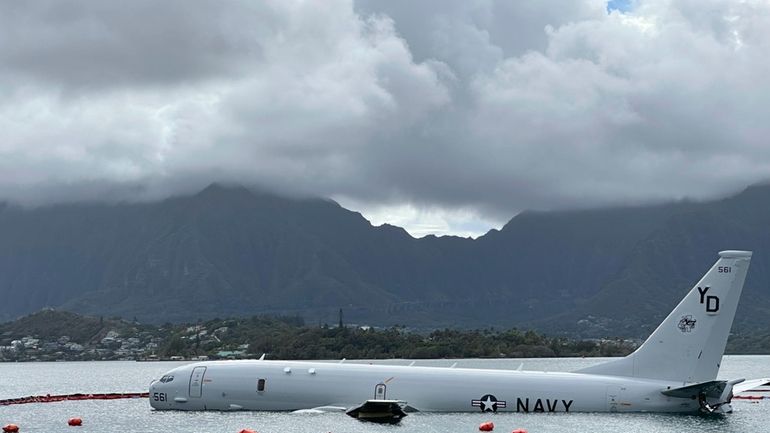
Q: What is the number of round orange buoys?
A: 5